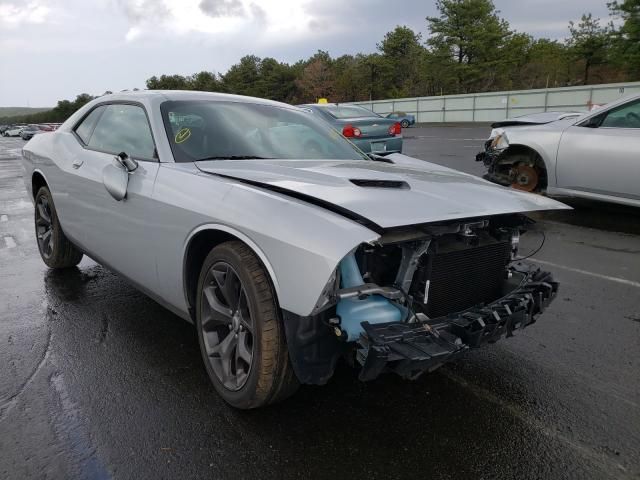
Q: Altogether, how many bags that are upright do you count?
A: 0